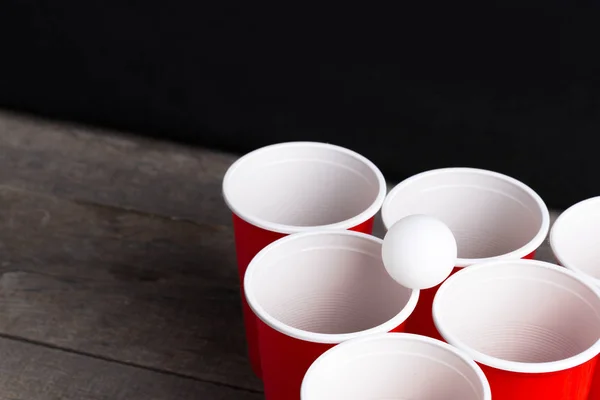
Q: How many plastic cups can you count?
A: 6